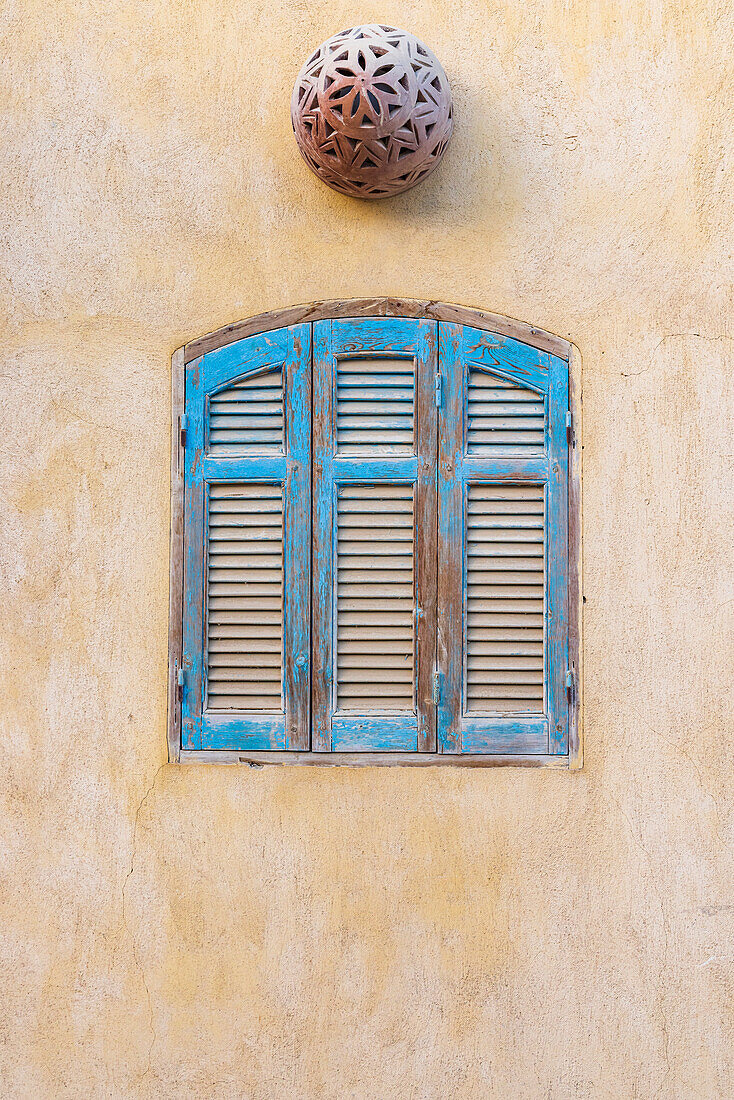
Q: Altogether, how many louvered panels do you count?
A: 6